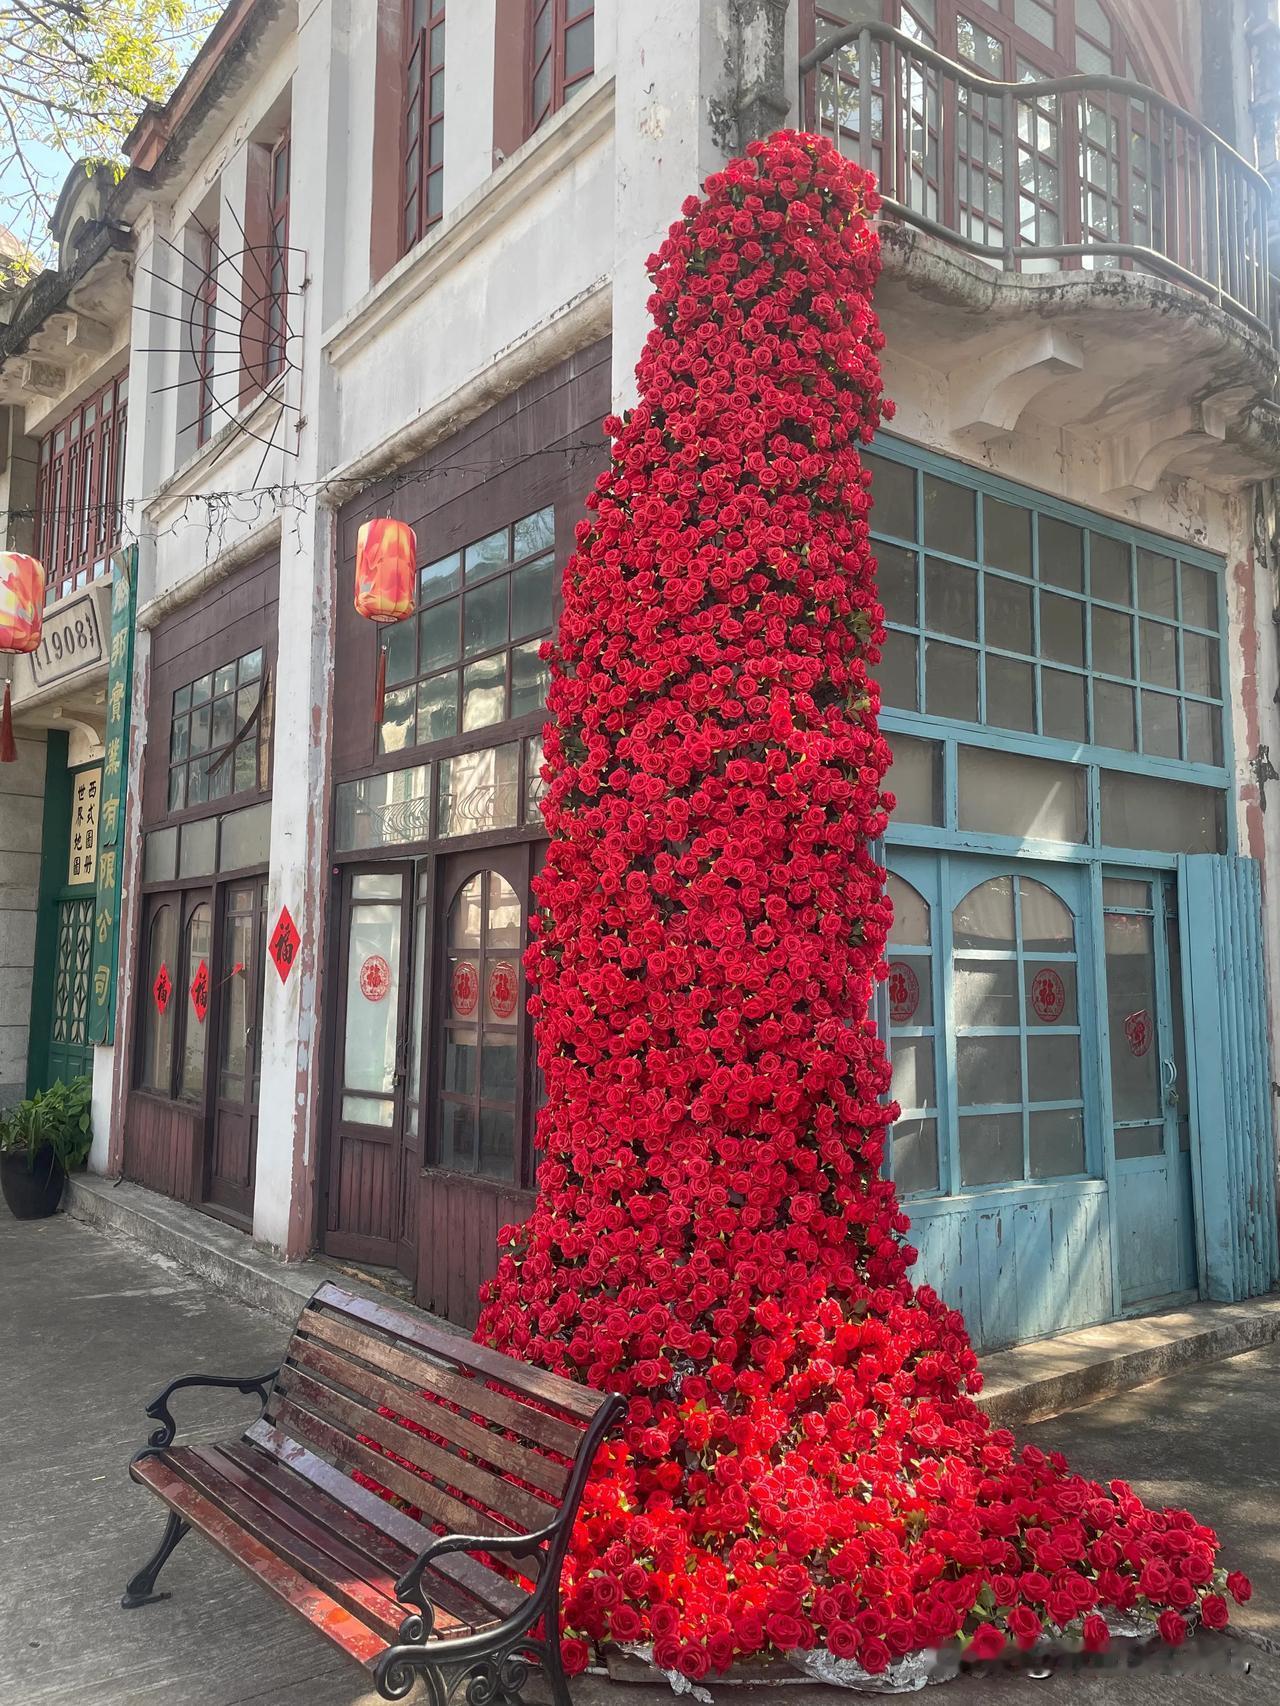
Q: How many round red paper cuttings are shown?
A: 6